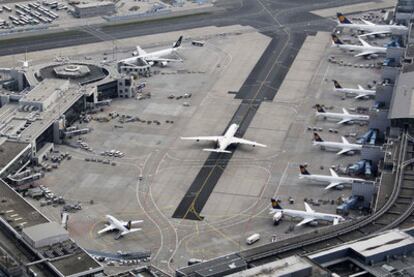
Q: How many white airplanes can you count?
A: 10